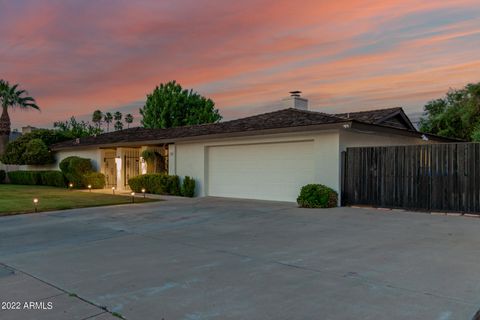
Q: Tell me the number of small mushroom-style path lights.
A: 6